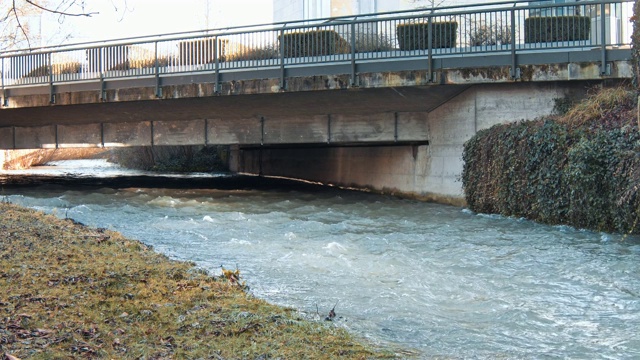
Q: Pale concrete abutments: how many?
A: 1